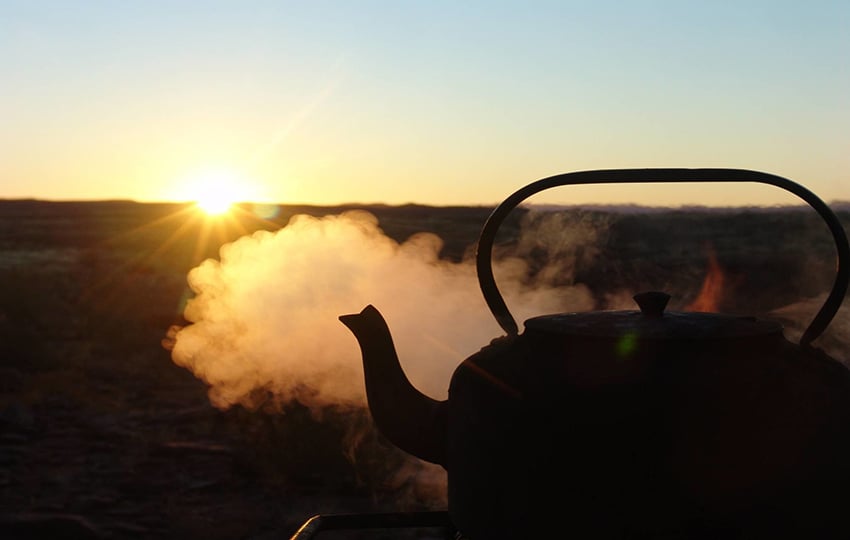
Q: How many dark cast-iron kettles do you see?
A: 1